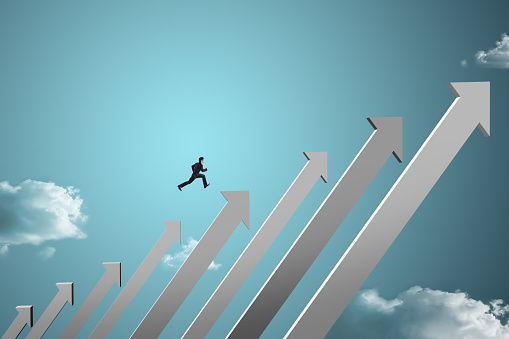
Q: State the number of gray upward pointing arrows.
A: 8